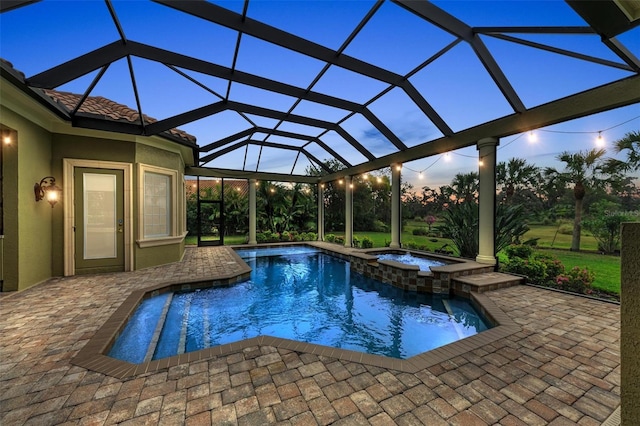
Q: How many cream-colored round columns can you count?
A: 5